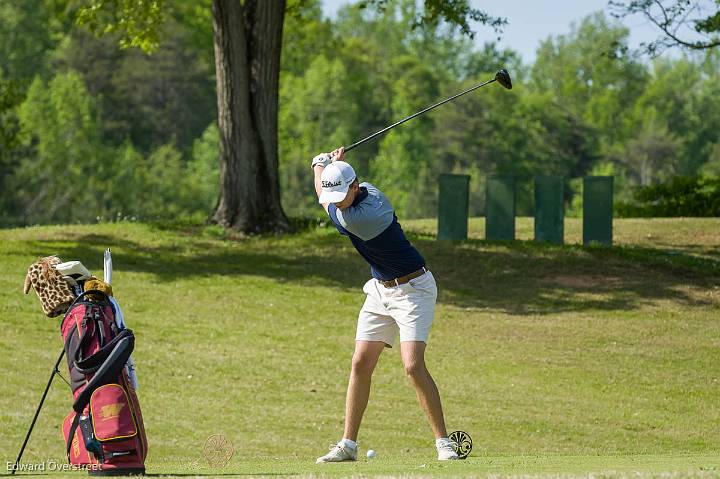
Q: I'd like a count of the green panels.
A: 4